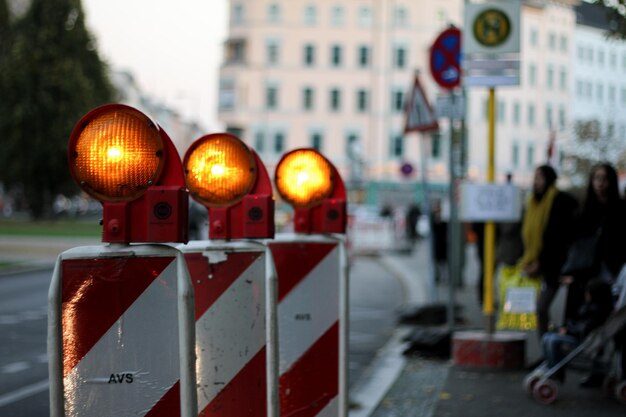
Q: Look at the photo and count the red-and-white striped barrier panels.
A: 3